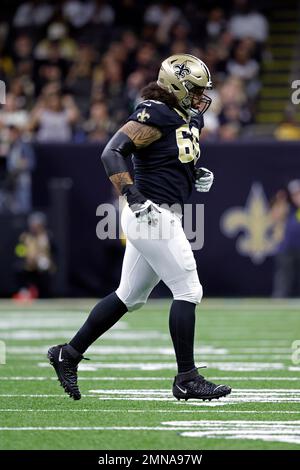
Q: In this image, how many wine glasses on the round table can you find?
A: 0